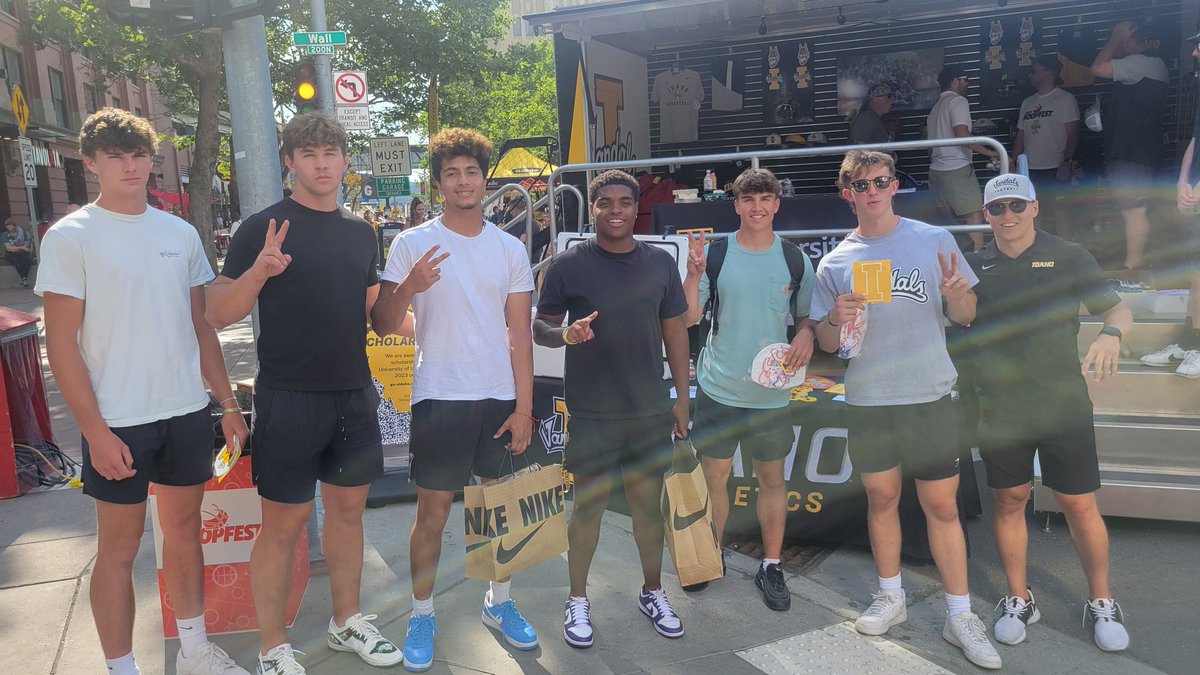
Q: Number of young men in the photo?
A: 7